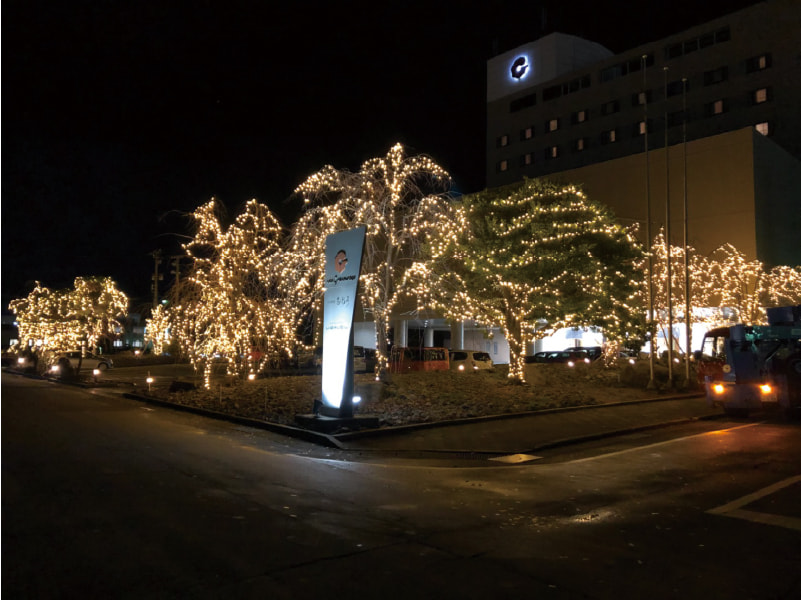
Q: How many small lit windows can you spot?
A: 15